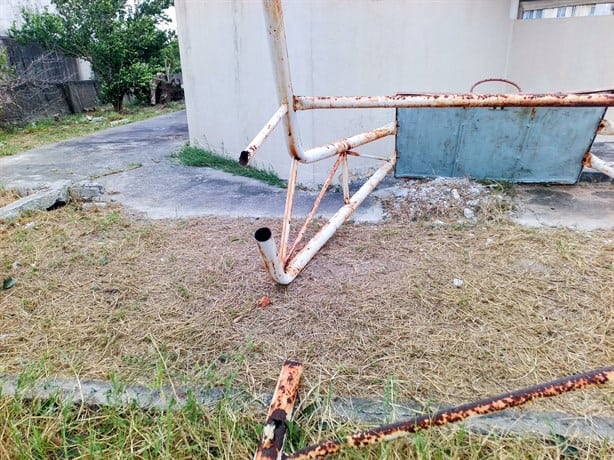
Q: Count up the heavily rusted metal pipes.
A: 2